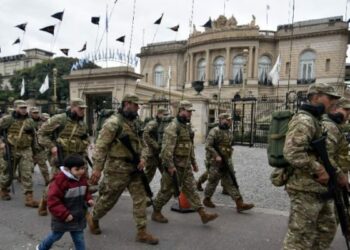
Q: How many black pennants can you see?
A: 11